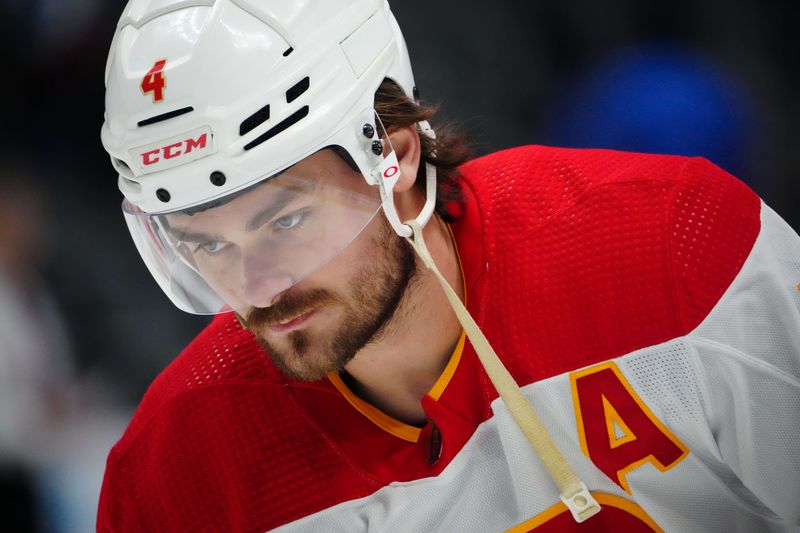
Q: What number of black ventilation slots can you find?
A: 5